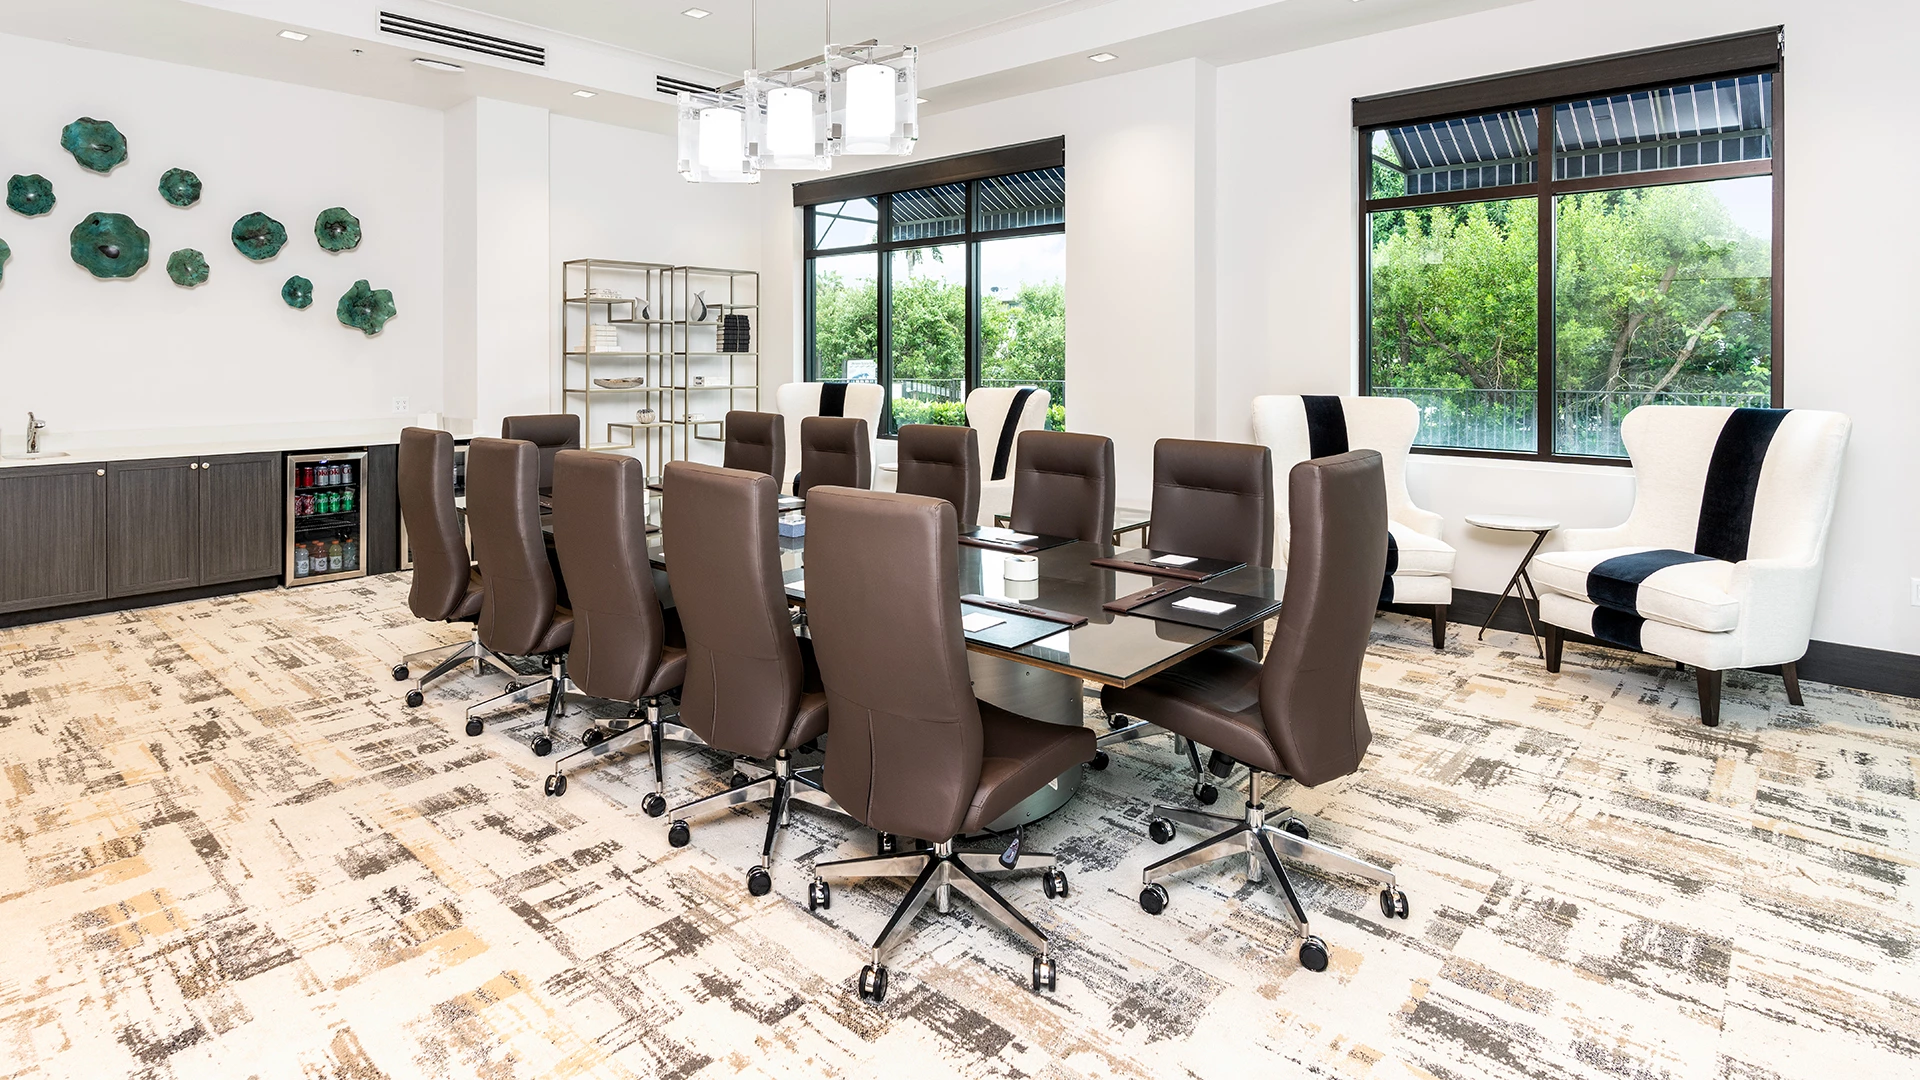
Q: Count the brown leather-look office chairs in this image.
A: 12